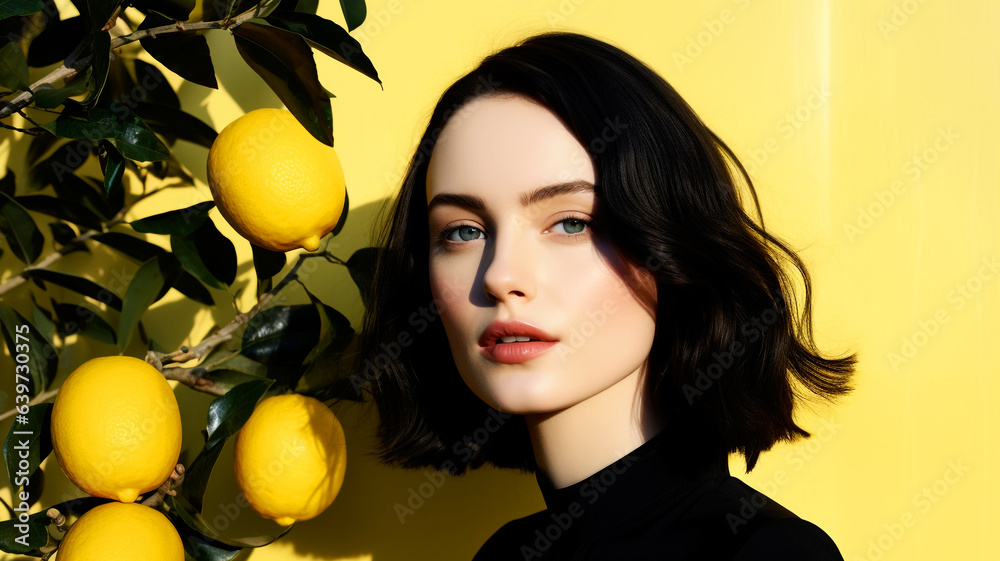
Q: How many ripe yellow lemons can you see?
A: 4